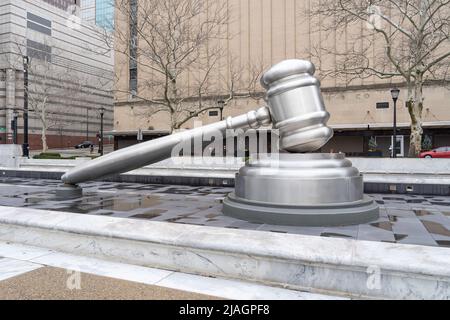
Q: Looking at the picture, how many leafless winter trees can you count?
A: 3